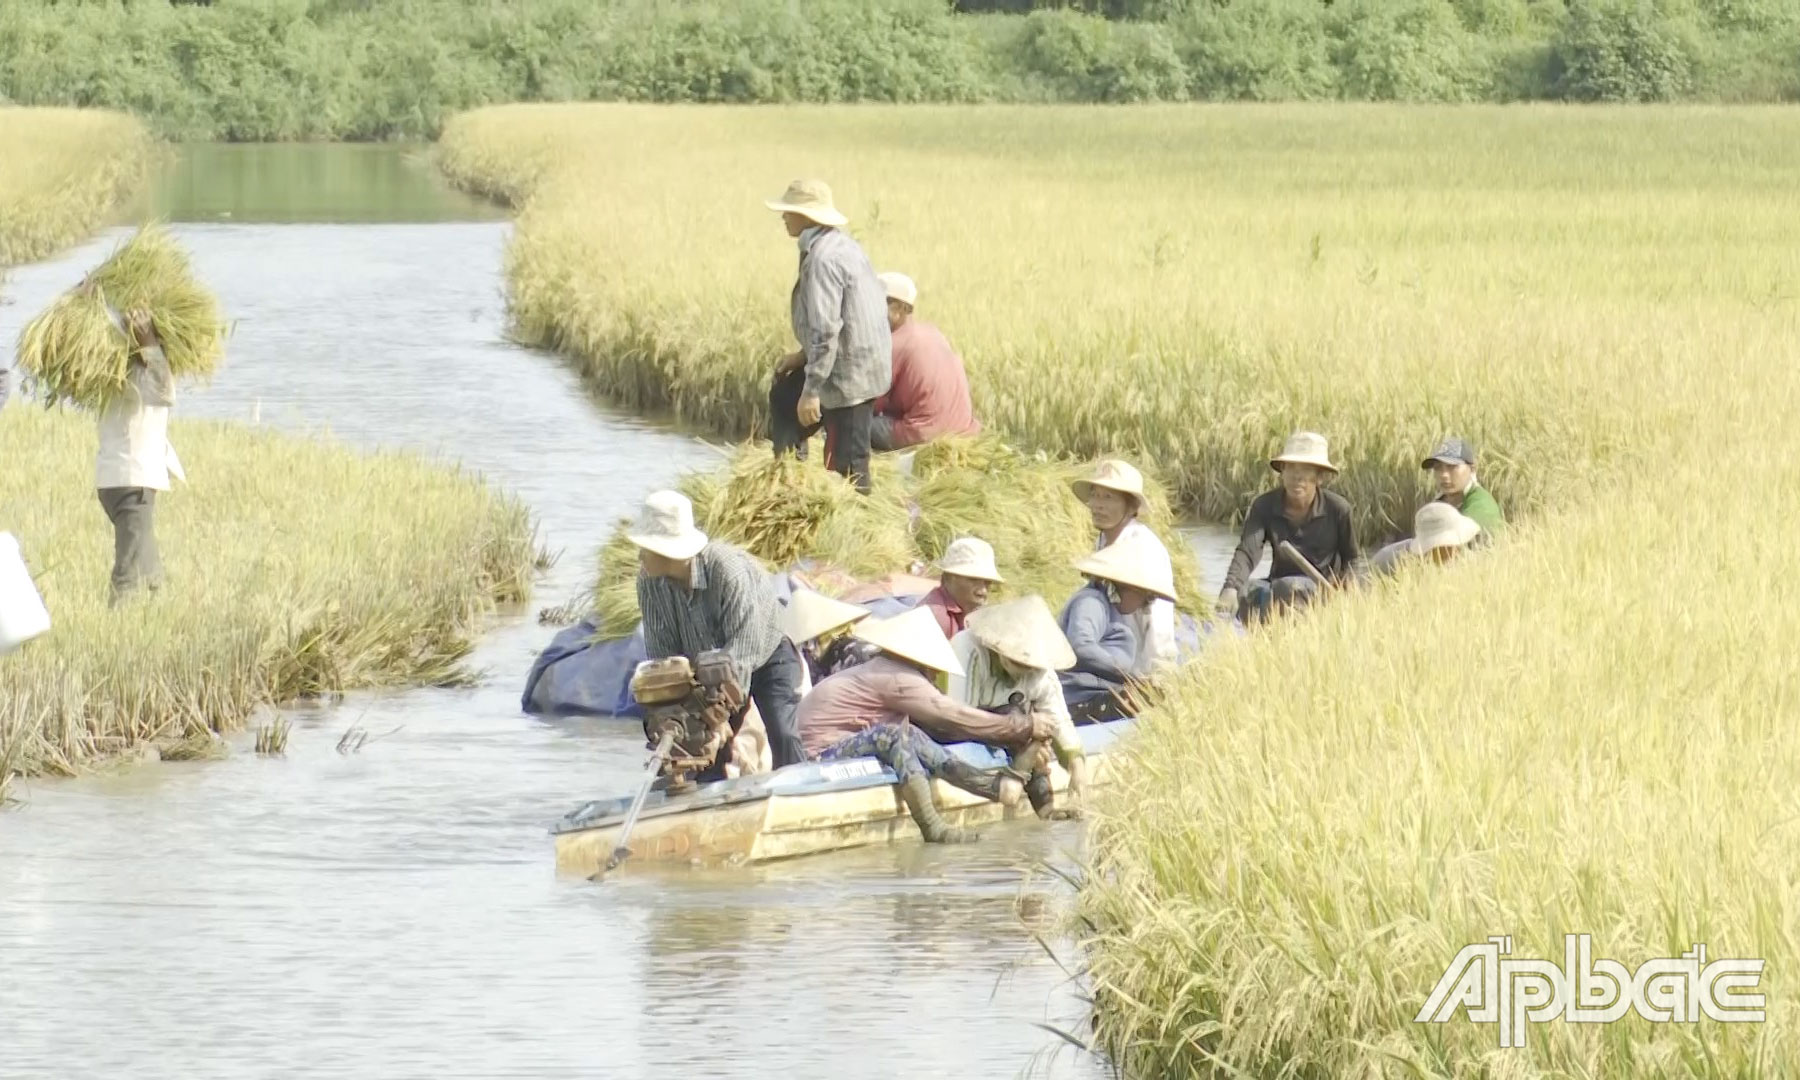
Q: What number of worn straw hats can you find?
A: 4